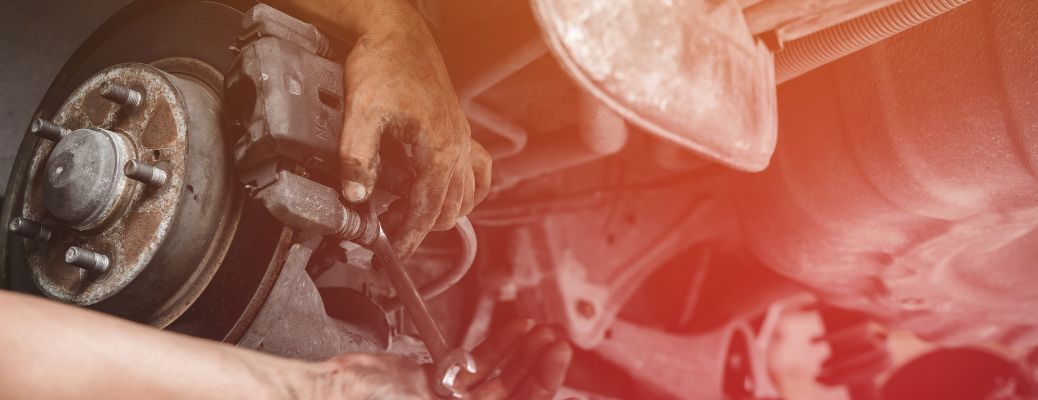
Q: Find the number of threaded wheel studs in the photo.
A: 5